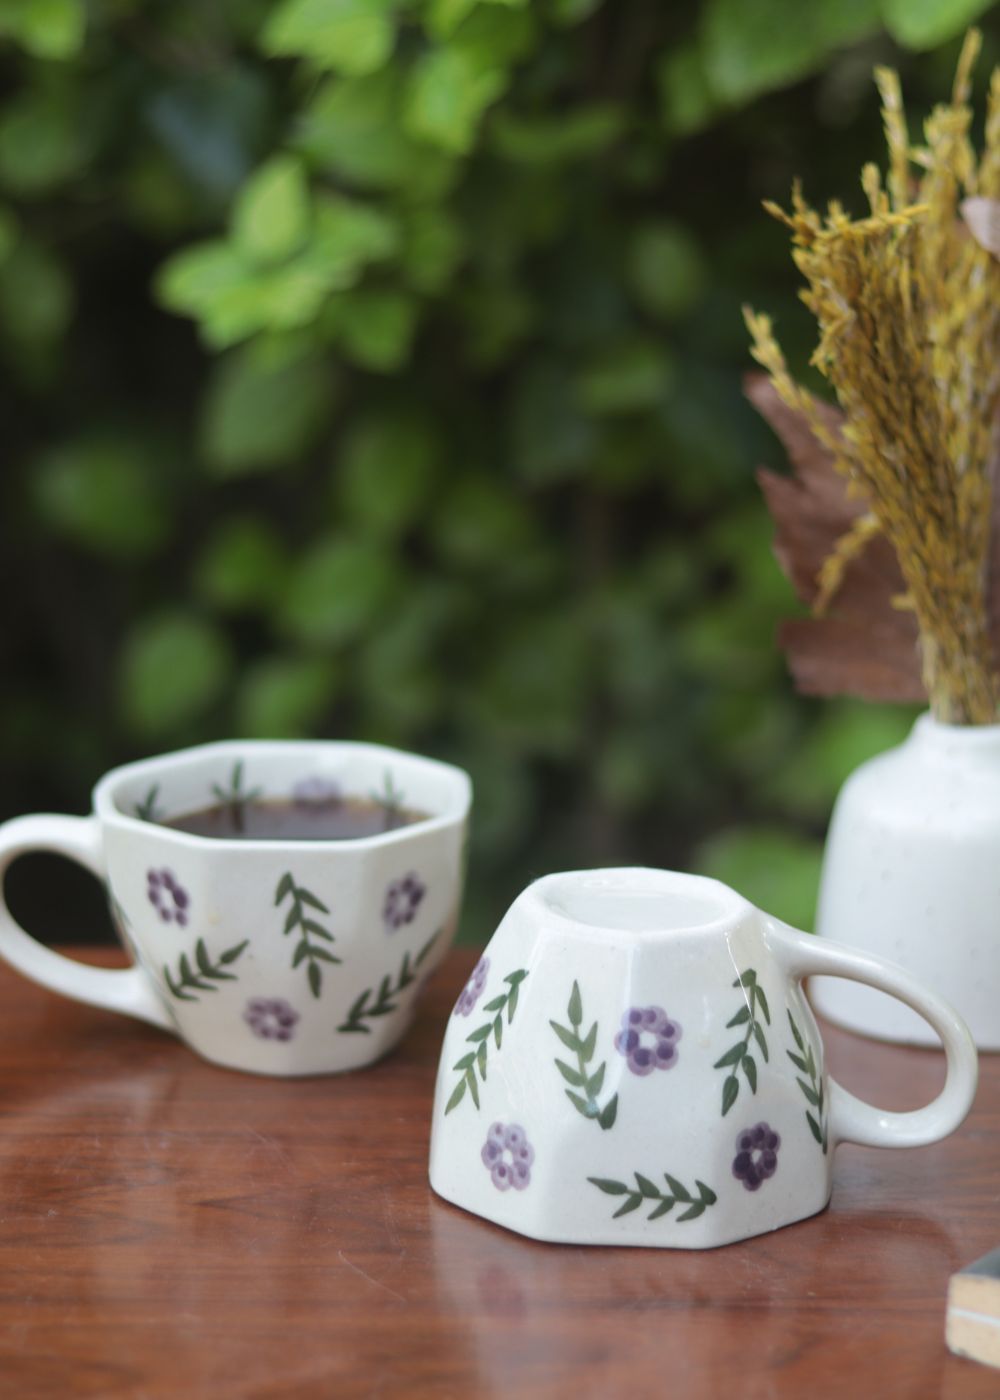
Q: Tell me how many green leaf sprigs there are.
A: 11